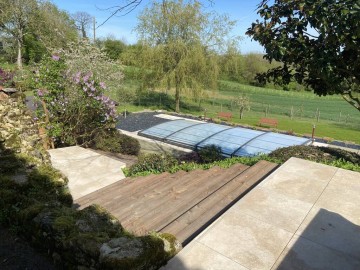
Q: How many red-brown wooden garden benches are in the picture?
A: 2